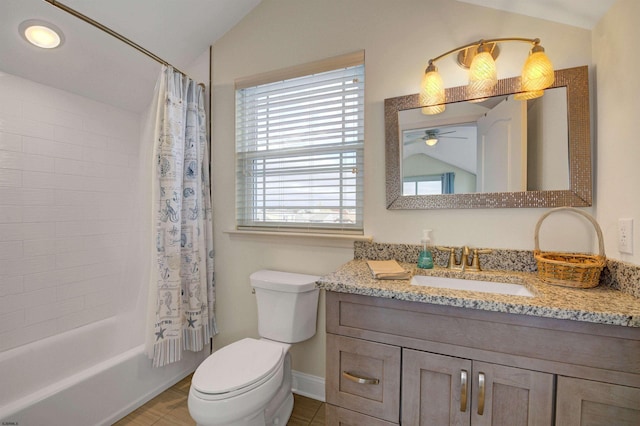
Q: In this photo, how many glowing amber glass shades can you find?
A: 3